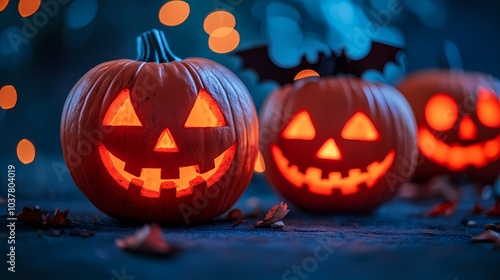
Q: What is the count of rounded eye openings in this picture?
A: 2